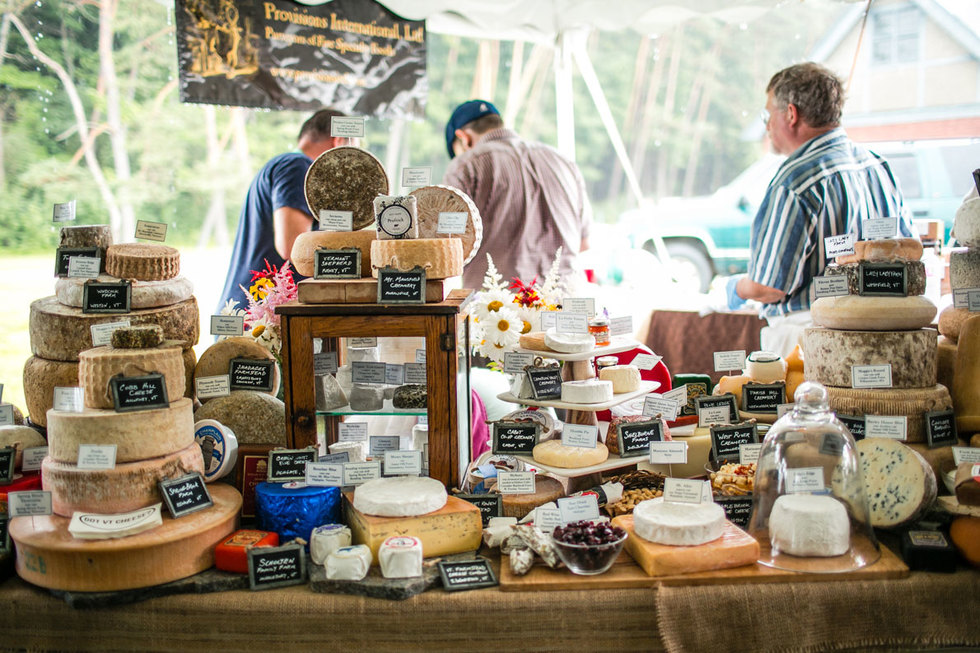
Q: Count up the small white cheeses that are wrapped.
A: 3